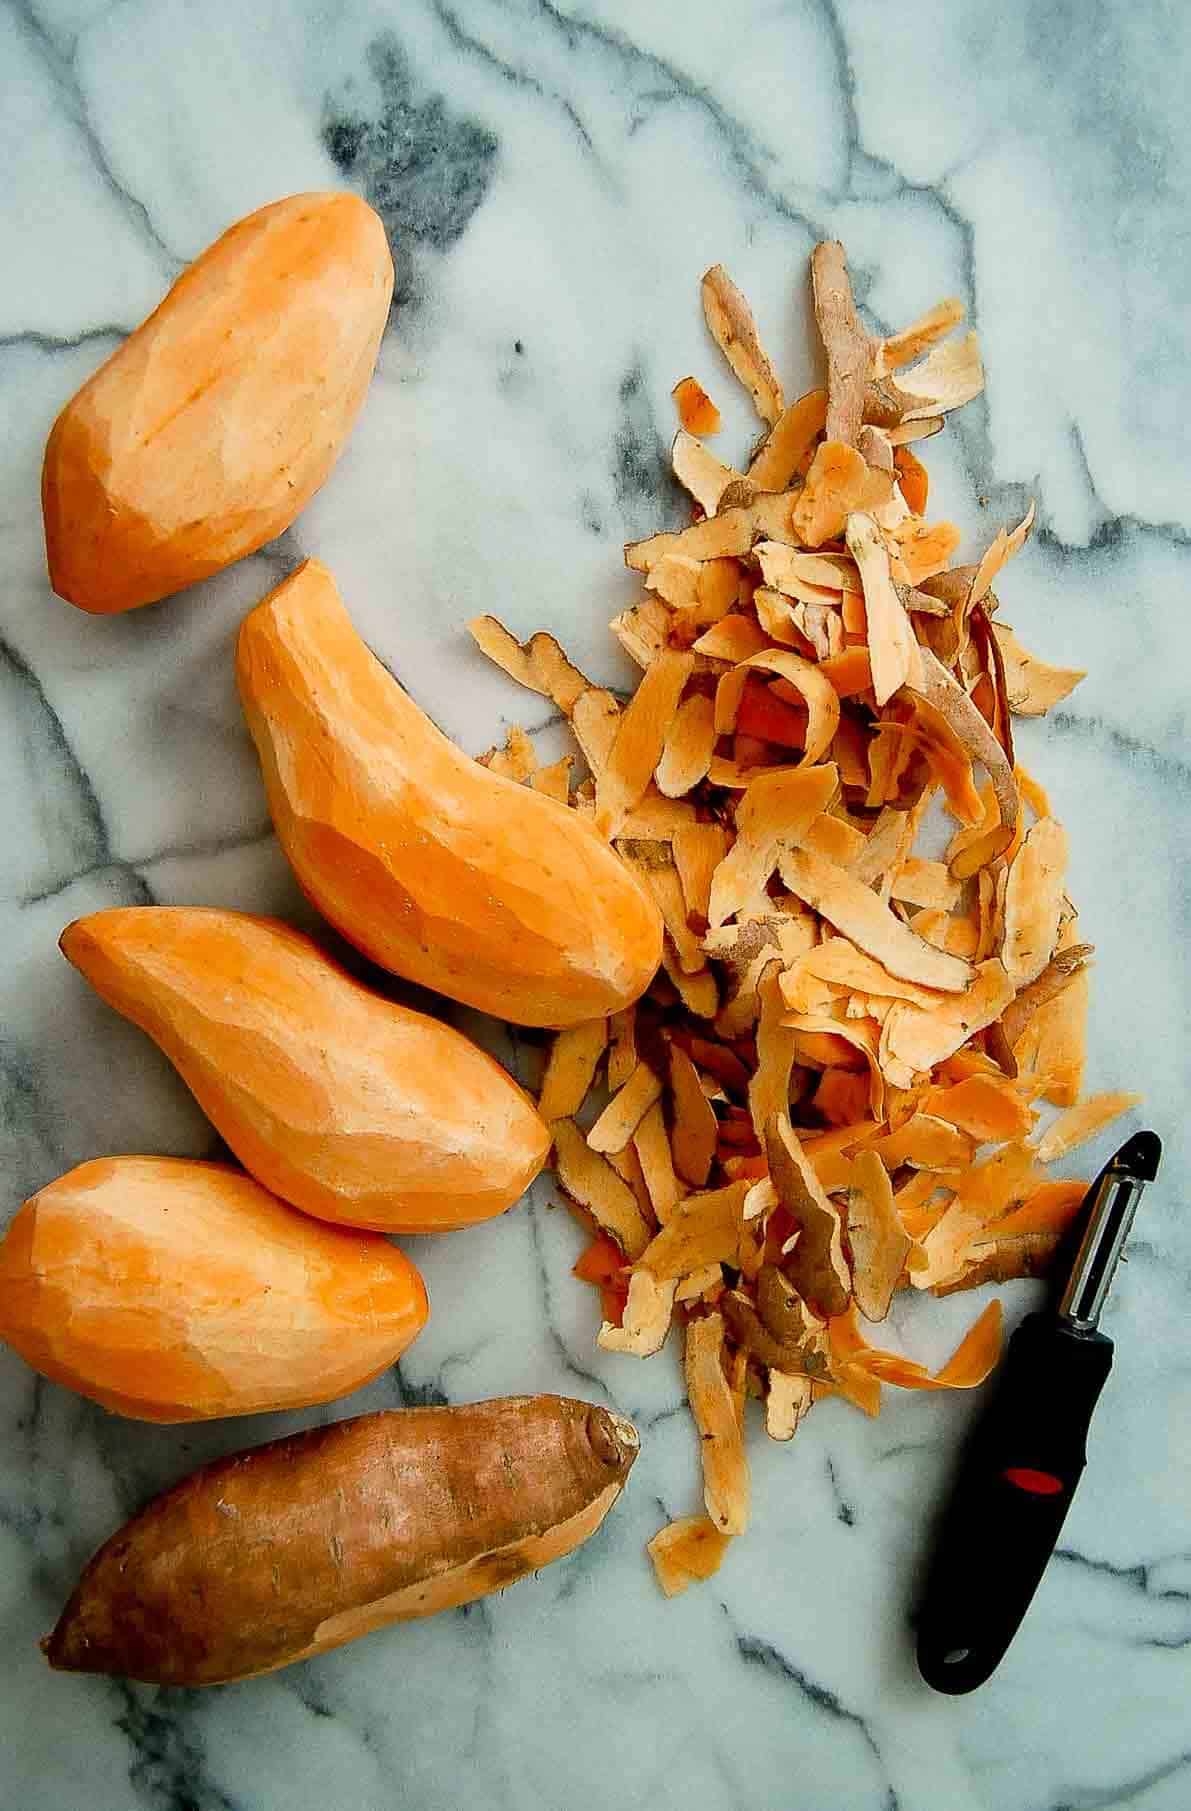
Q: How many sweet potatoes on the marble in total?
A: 5